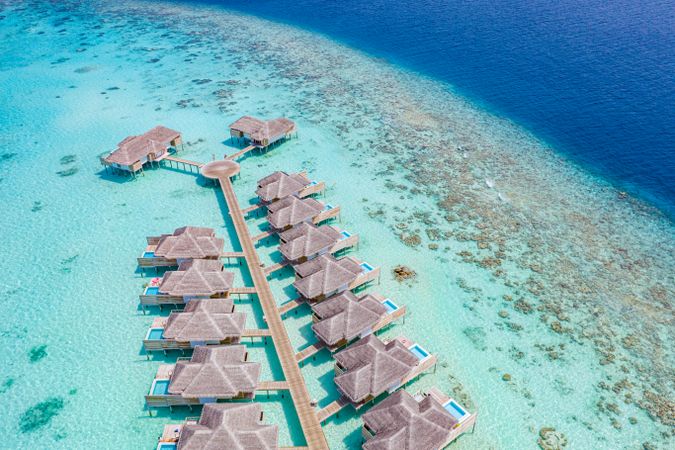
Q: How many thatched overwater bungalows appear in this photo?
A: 14